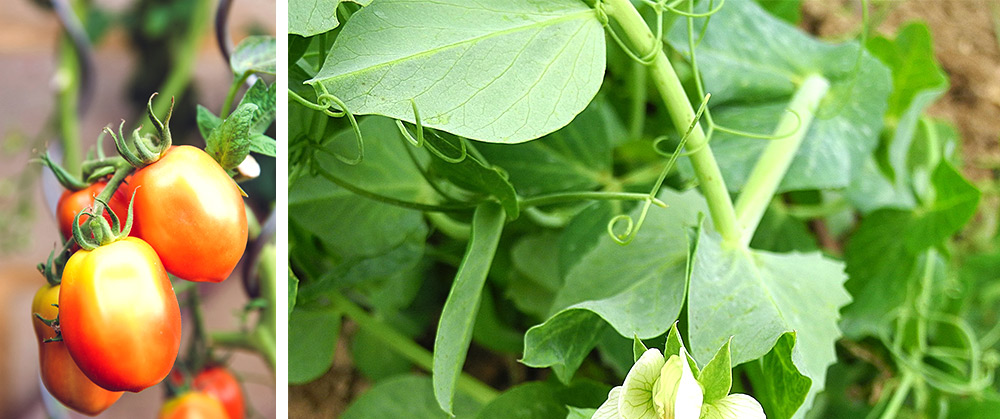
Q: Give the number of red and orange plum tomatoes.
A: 6